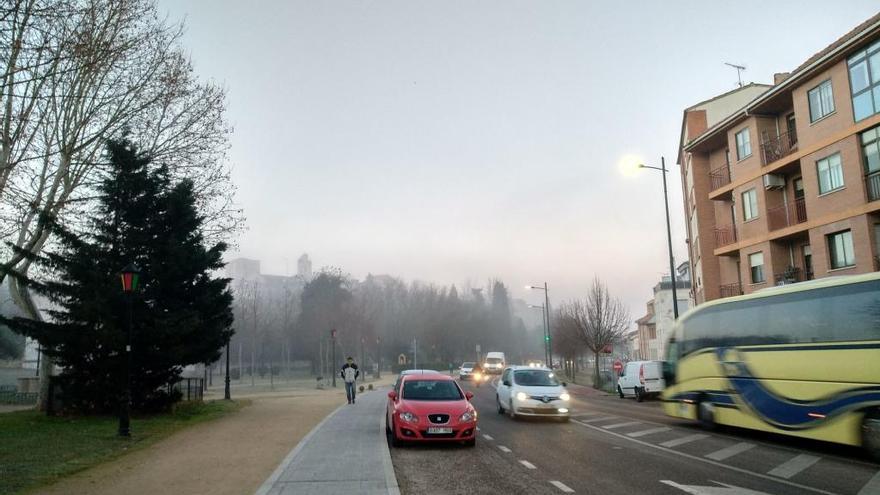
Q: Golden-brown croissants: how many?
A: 0